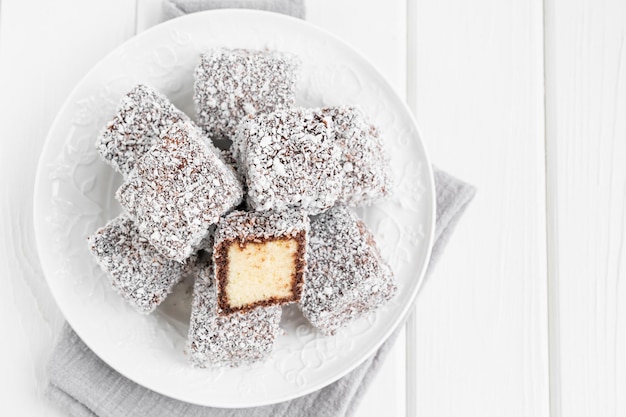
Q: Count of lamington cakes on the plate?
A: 9